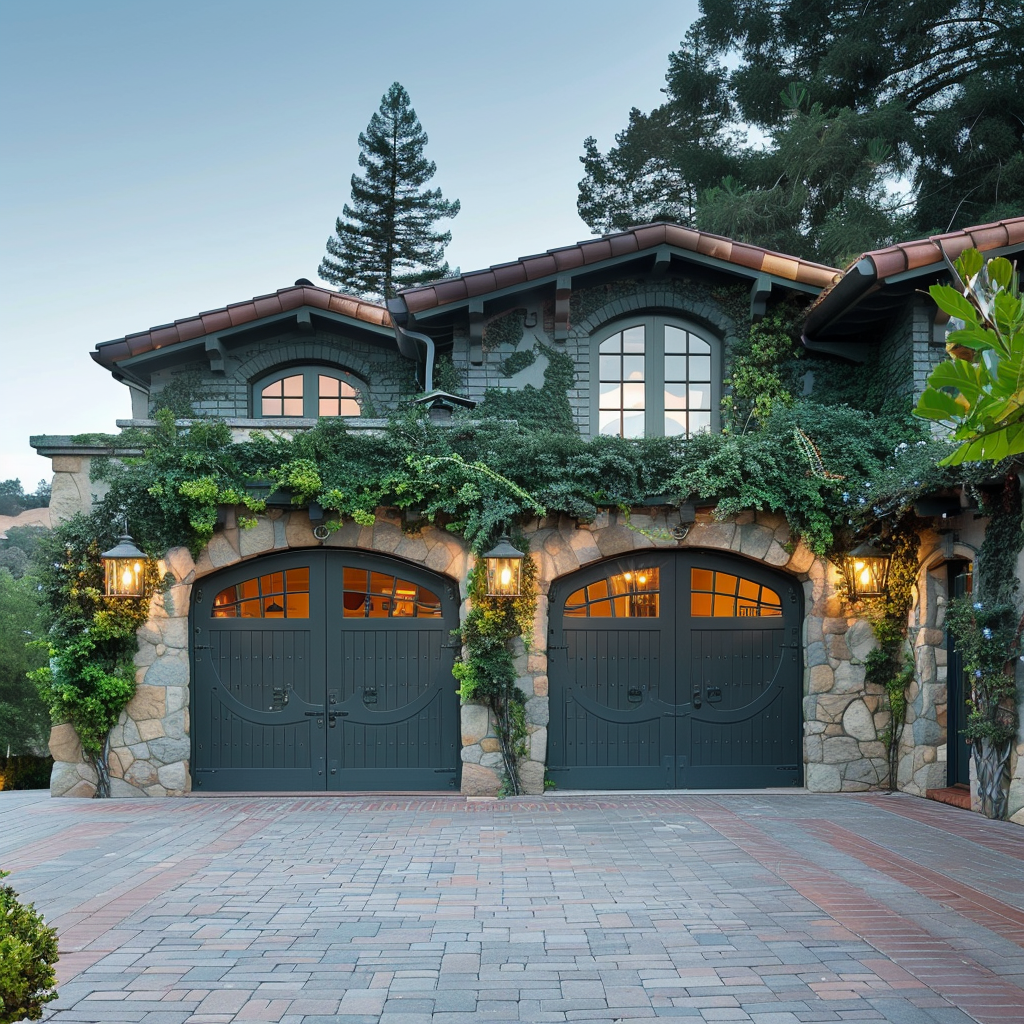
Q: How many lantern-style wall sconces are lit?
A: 3